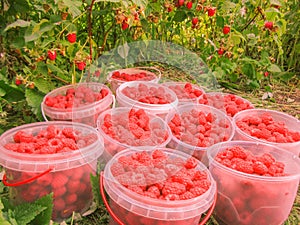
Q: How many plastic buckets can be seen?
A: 11